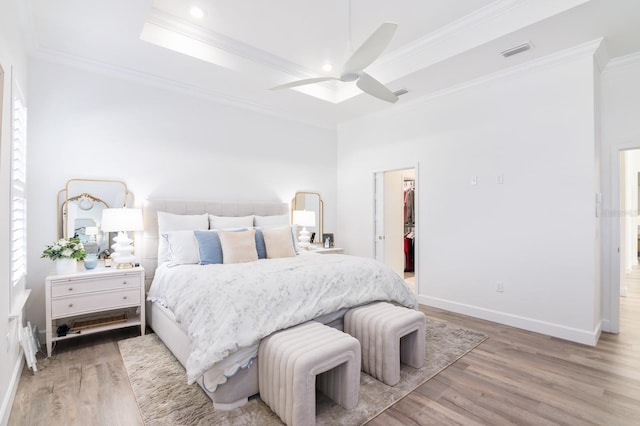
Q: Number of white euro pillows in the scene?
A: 3